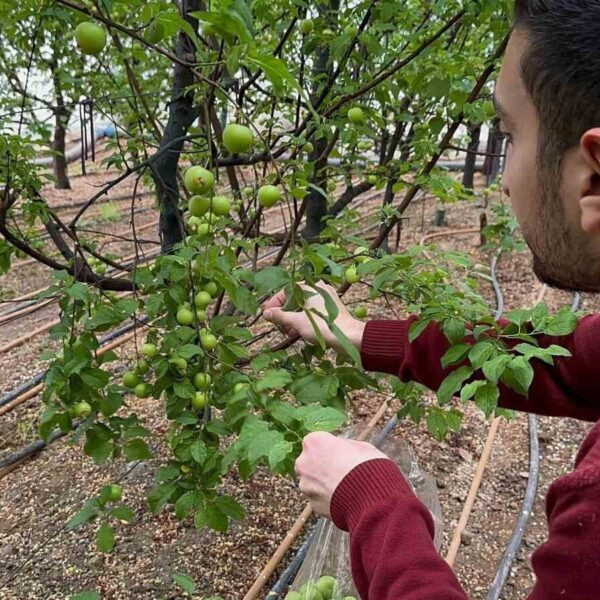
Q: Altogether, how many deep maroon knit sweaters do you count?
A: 1